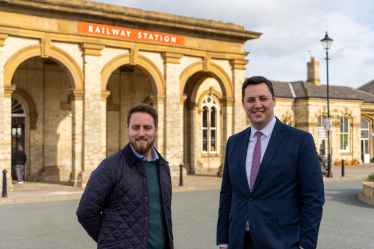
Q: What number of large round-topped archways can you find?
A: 3